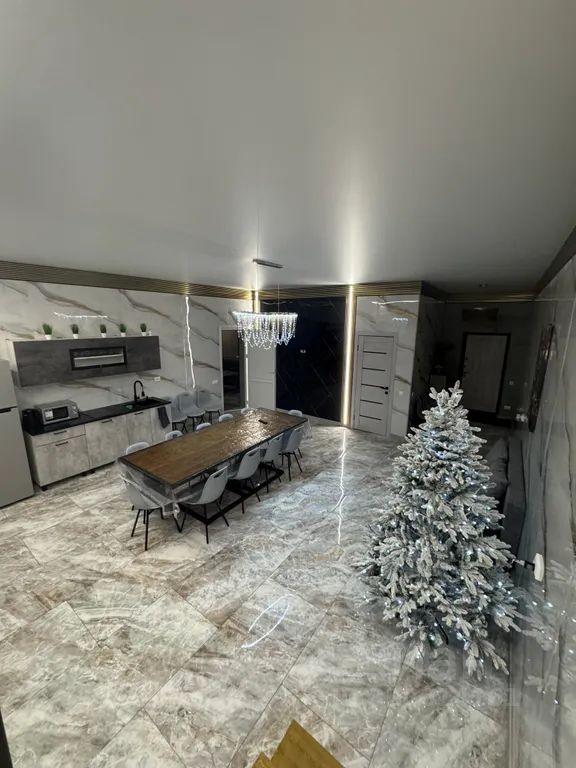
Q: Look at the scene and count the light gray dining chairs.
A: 14